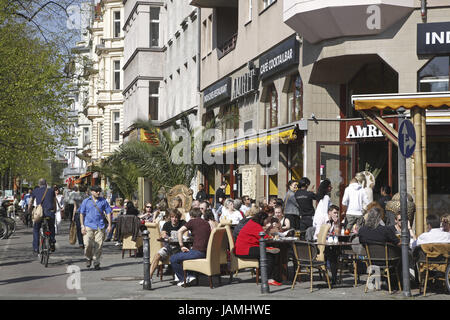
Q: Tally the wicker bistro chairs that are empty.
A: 1